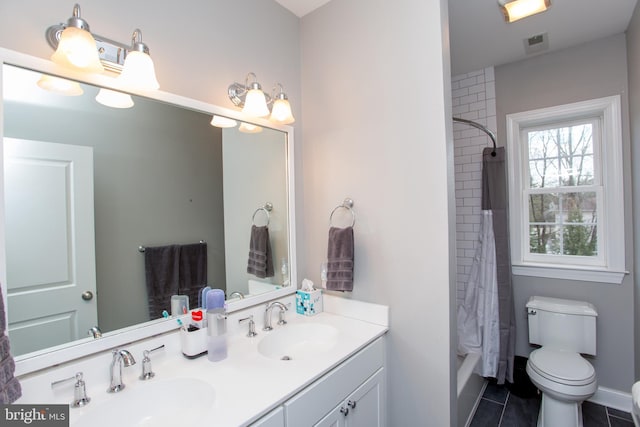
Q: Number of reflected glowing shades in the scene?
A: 4